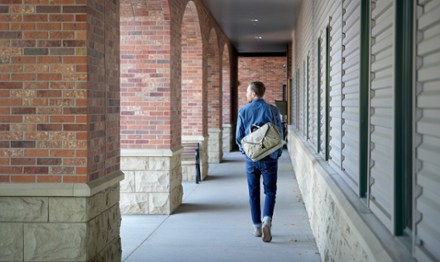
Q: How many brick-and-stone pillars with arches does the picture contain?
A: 5